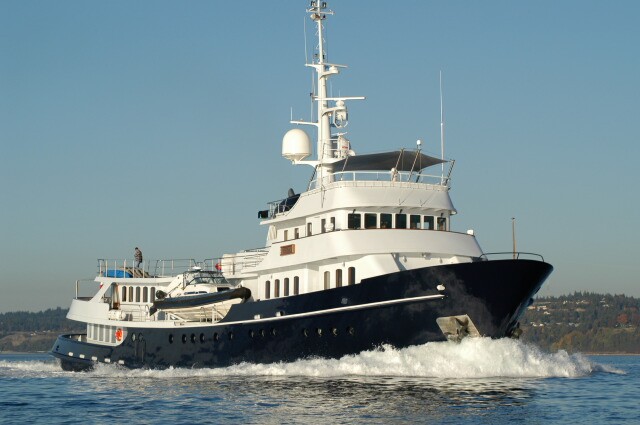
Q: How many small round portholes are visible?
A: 15